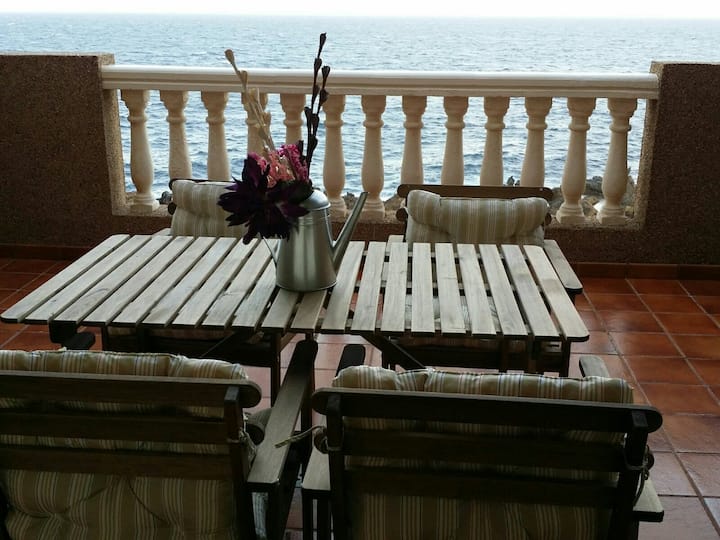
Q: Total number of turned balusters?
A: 13